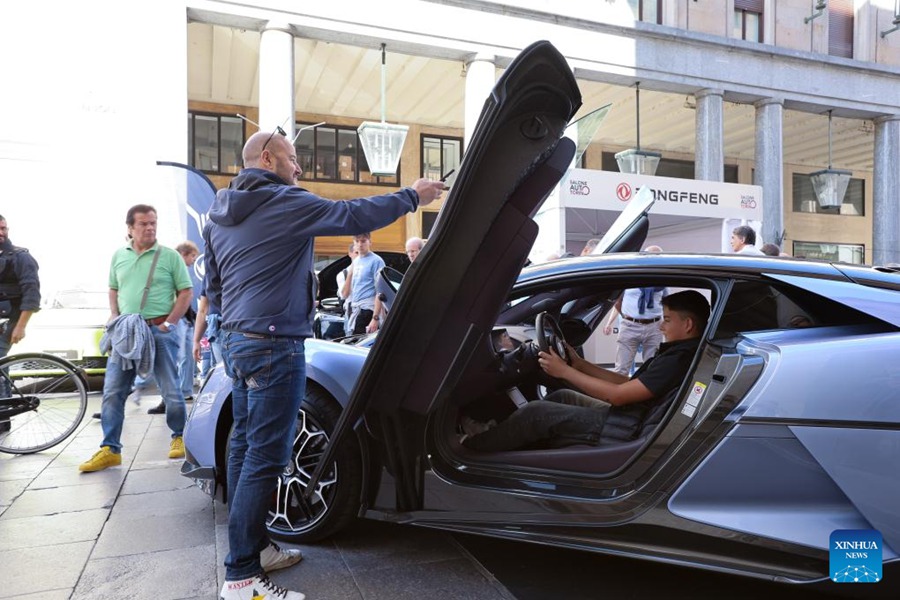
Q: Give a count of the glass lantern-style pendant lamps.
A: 3